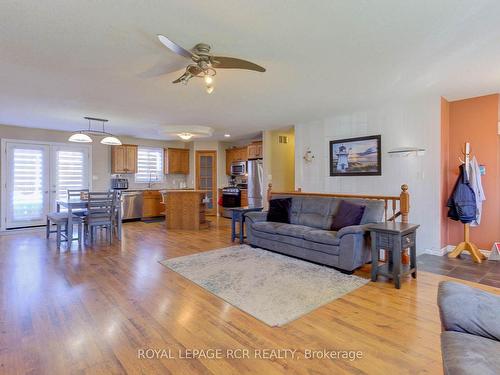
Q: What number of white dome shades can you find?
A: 2